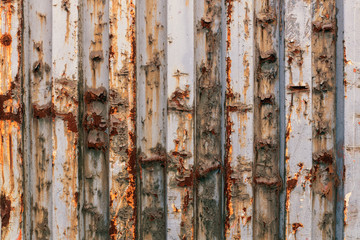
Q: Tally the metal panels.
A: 13